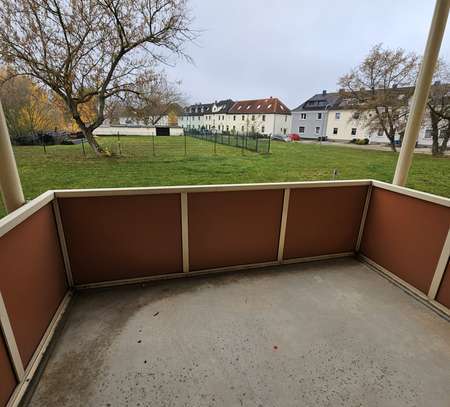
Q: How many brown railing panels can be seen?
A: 7